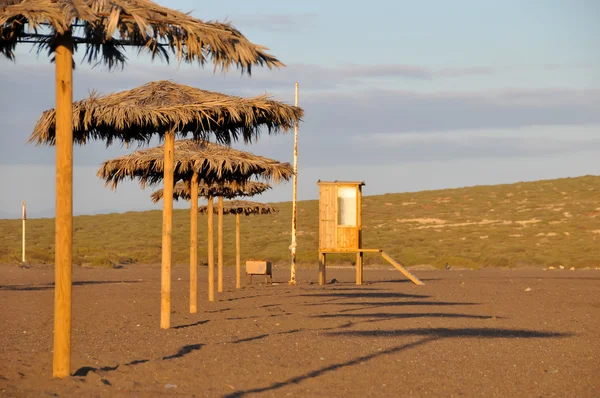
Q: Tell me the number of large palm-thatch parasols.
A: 6